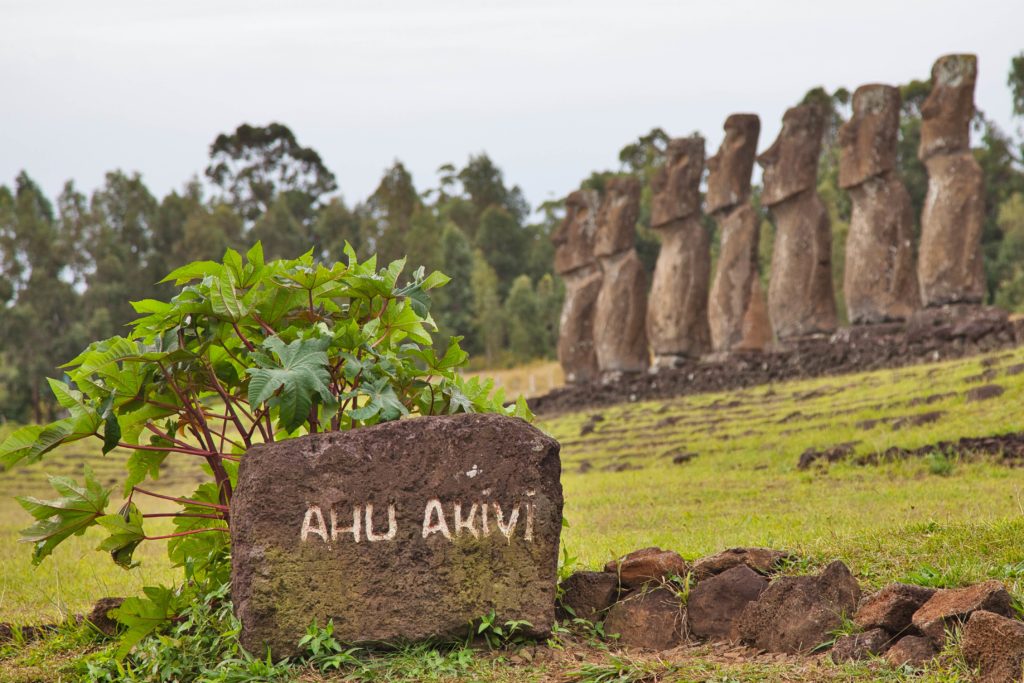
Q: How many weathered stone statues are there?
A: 7